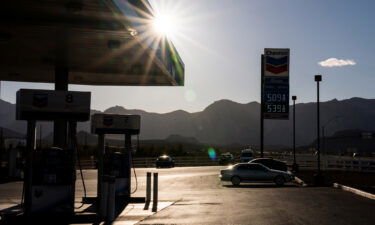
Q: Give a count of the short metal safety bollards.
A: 2